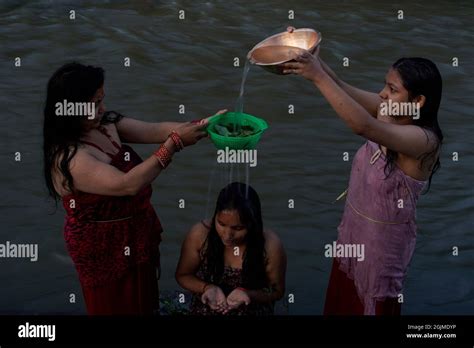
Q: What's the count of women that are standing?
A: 2